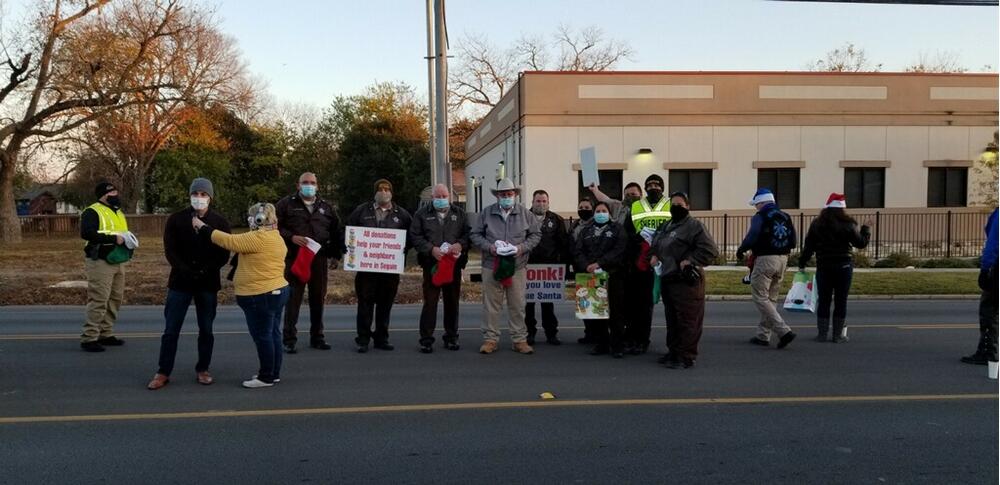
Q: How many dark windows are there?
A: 5